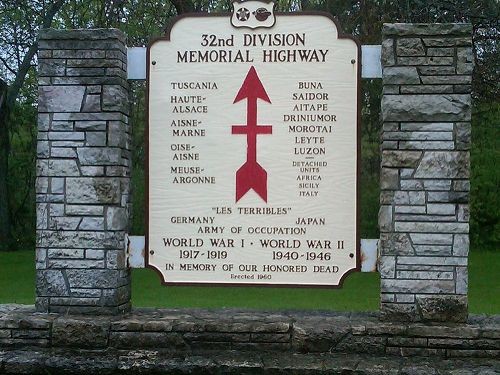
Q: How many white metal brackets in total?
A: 4